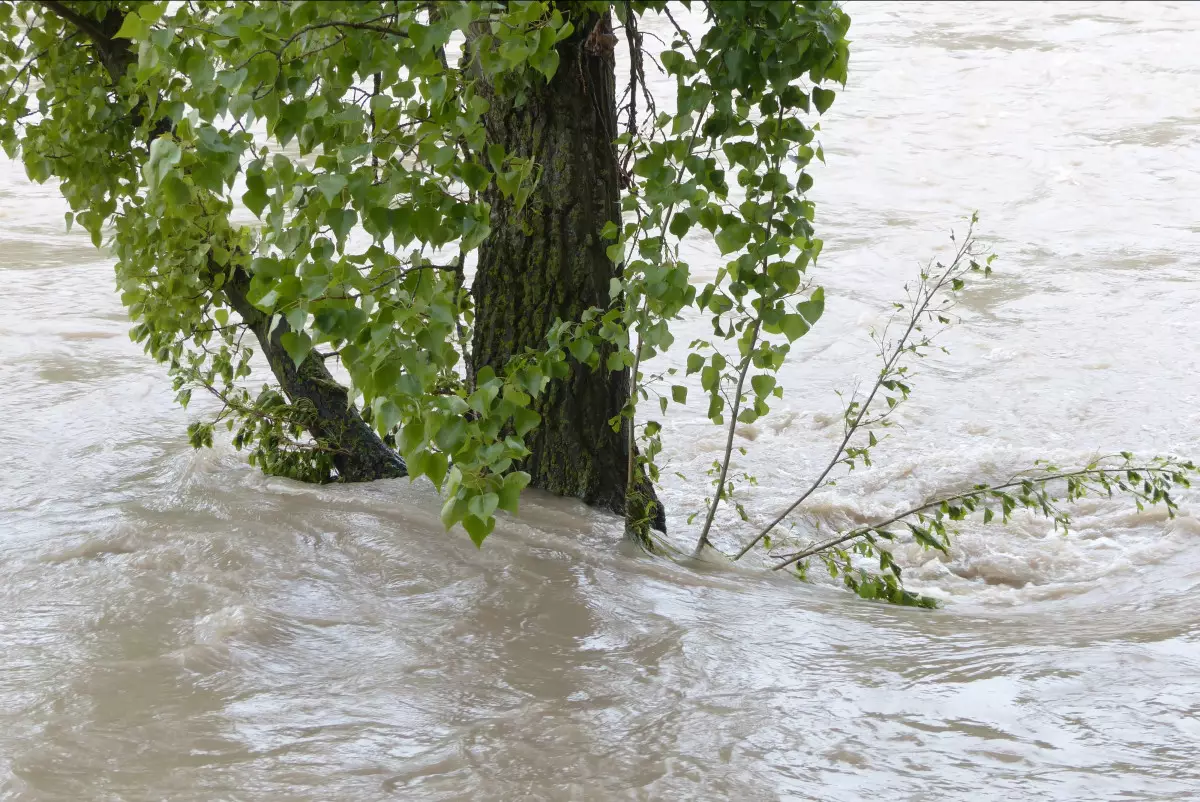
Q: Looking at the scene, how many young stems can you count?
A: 4